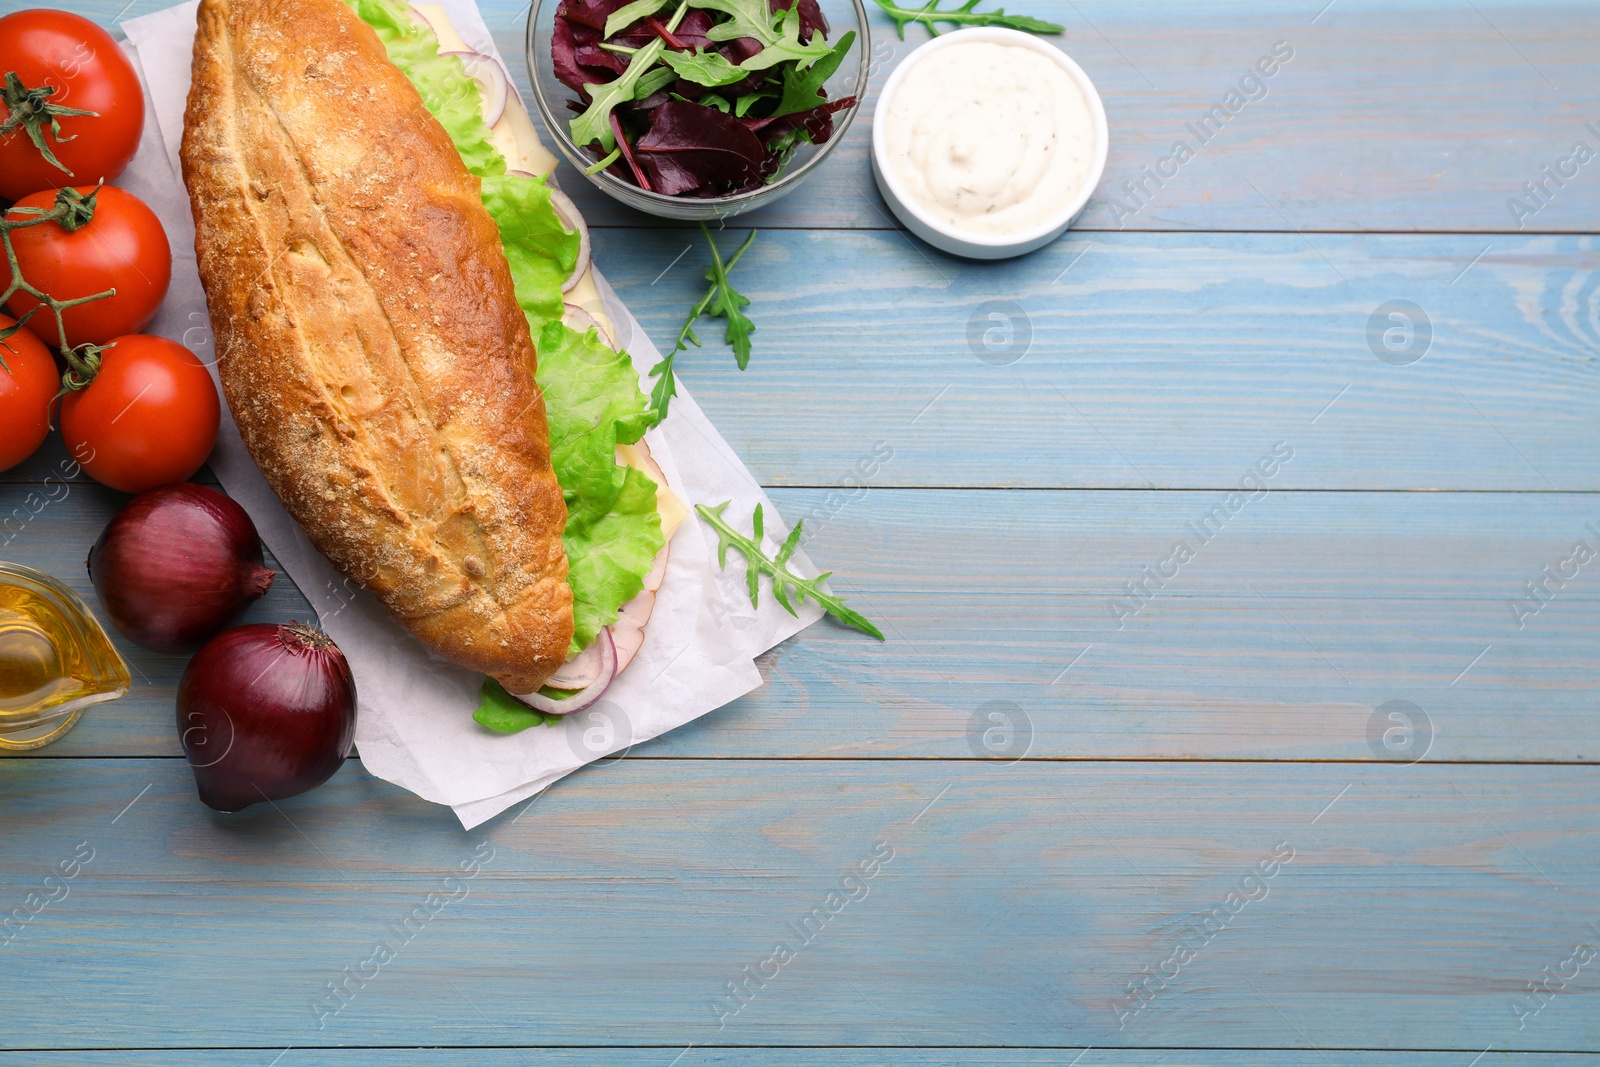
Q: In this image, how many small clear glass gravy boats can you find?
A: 1